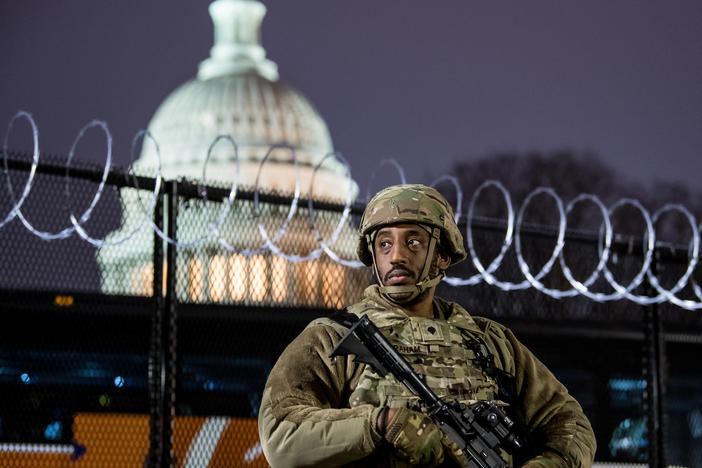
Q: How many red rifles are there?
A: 0